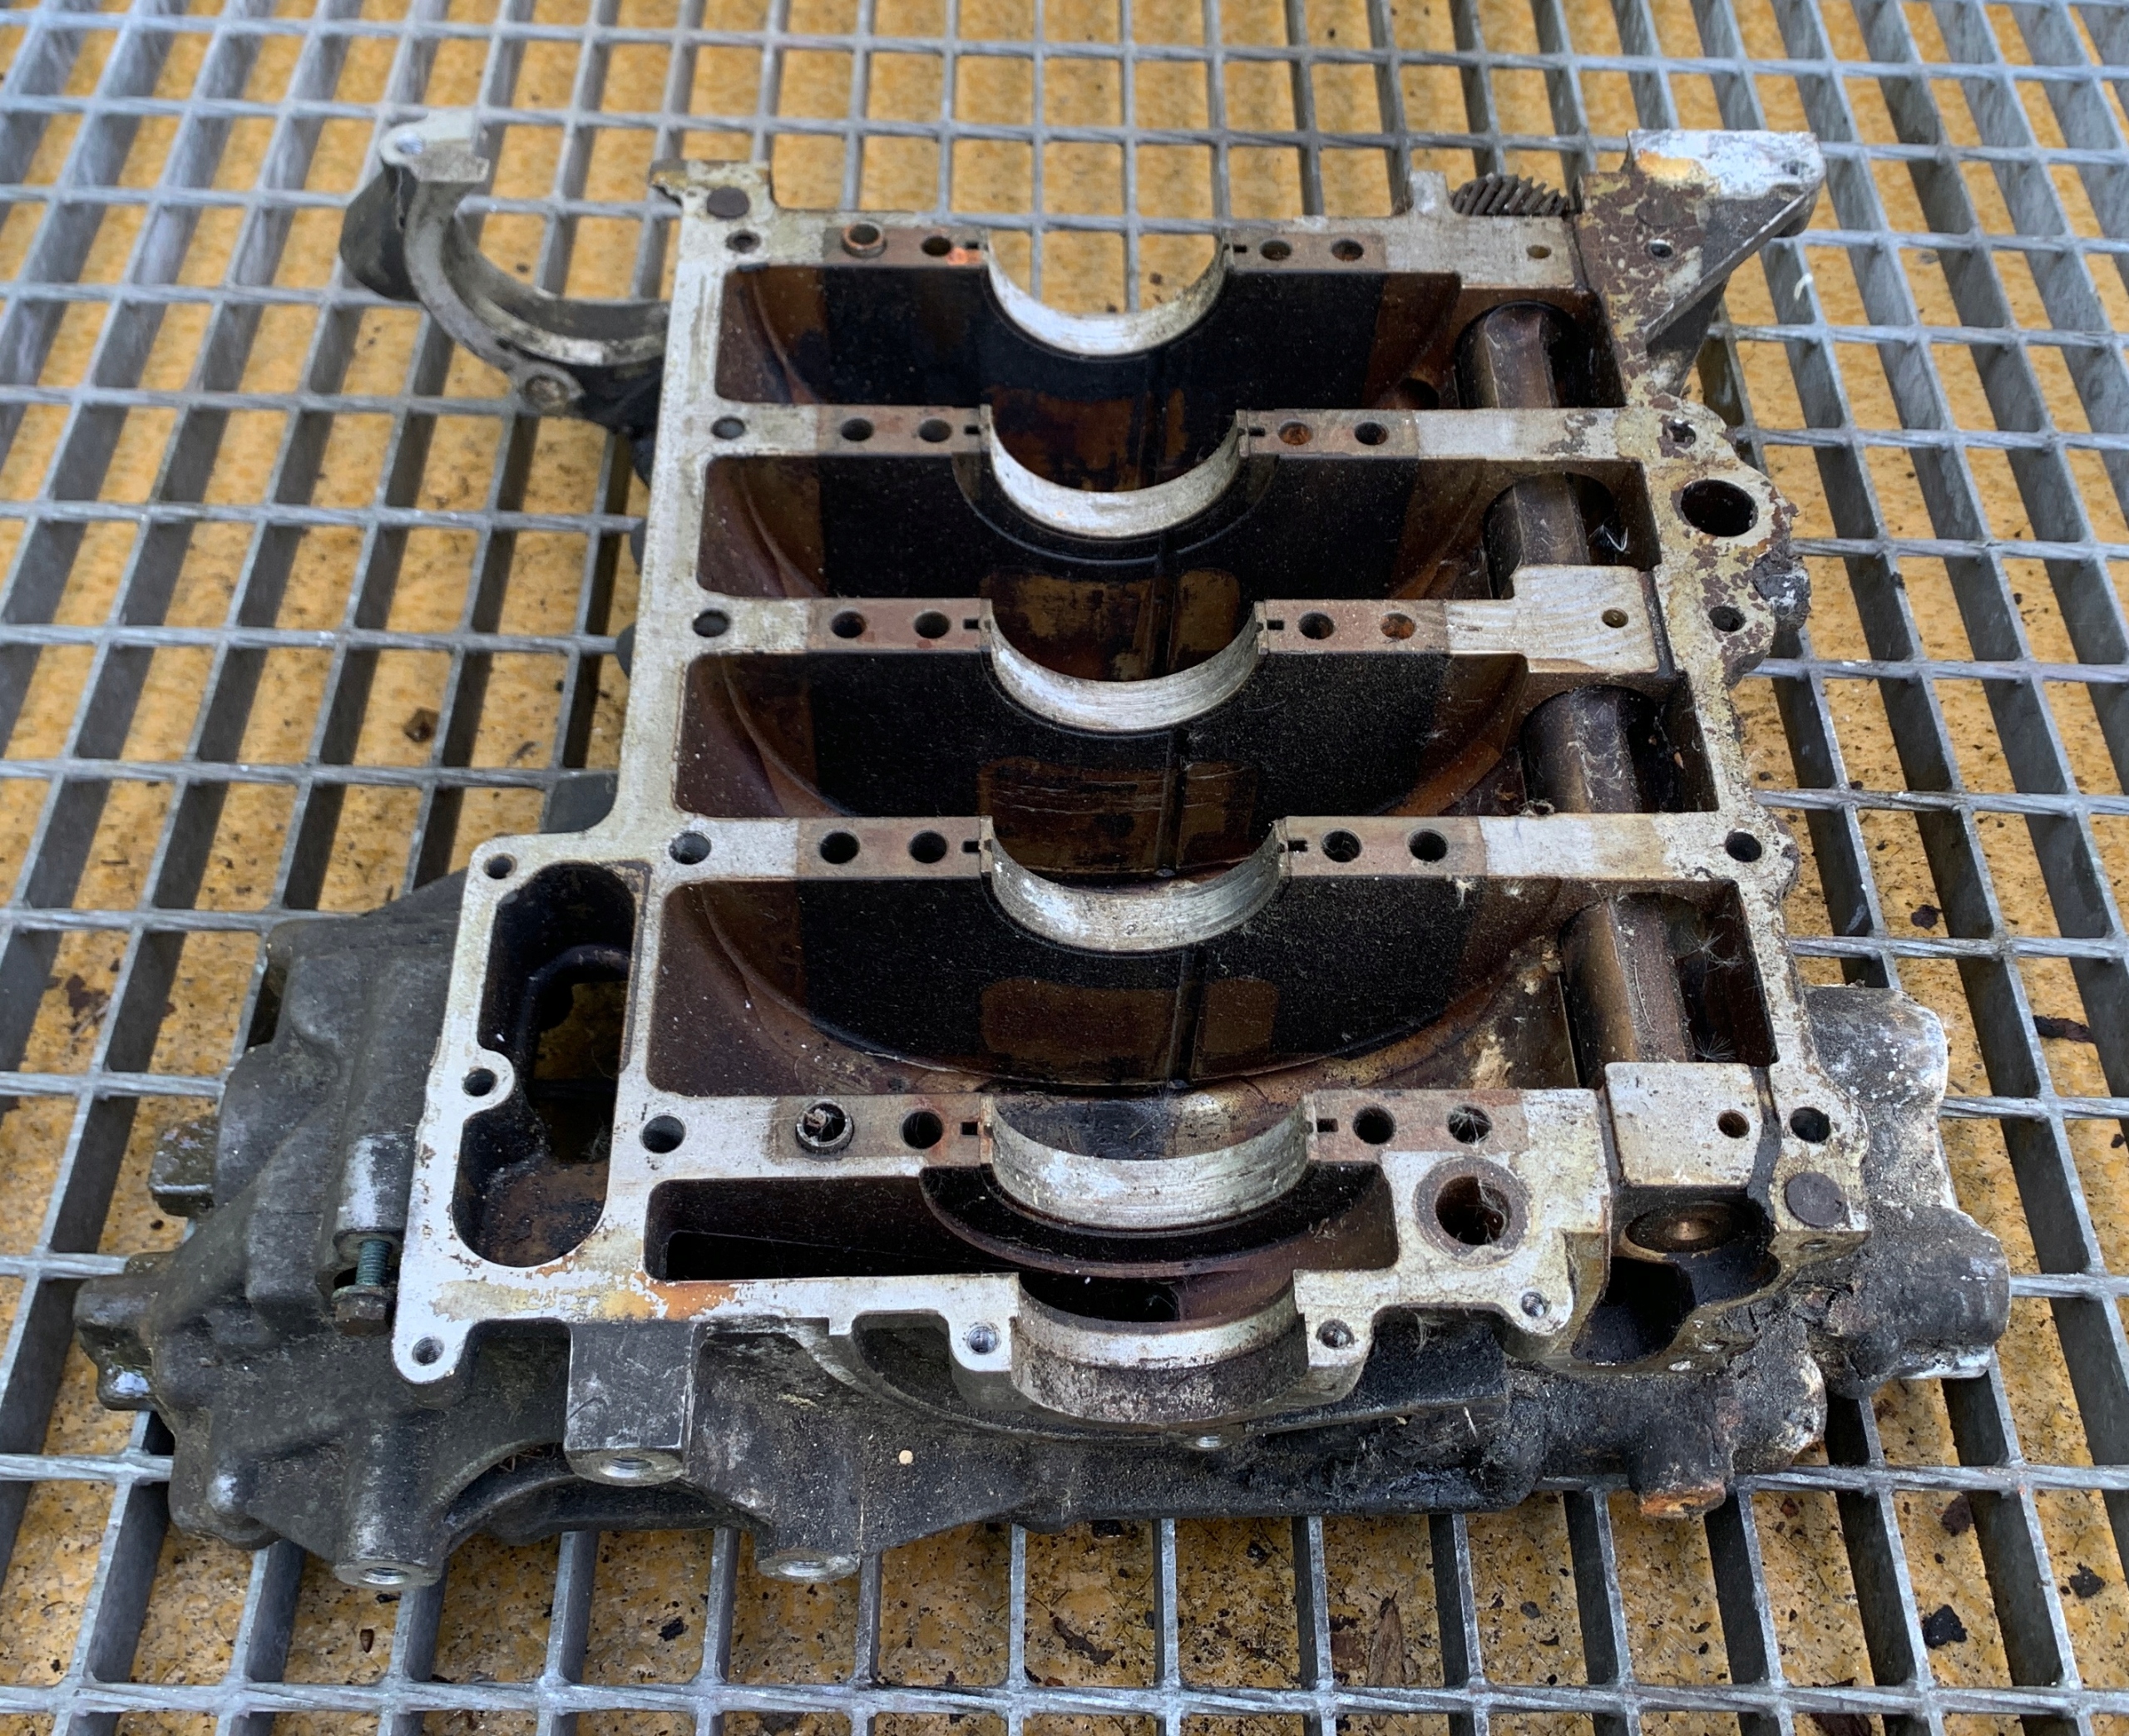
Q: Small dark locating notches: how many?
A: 10